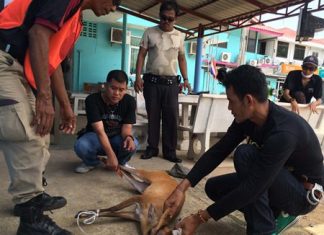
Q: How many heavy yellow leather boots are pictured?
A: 0